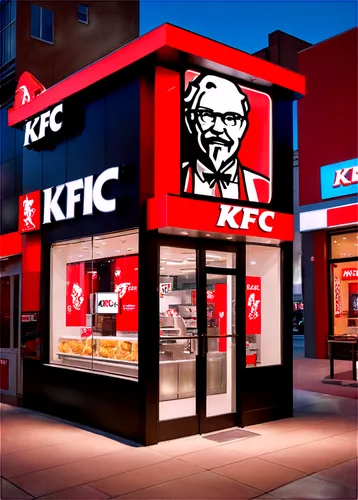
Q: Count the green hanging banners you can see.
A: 0